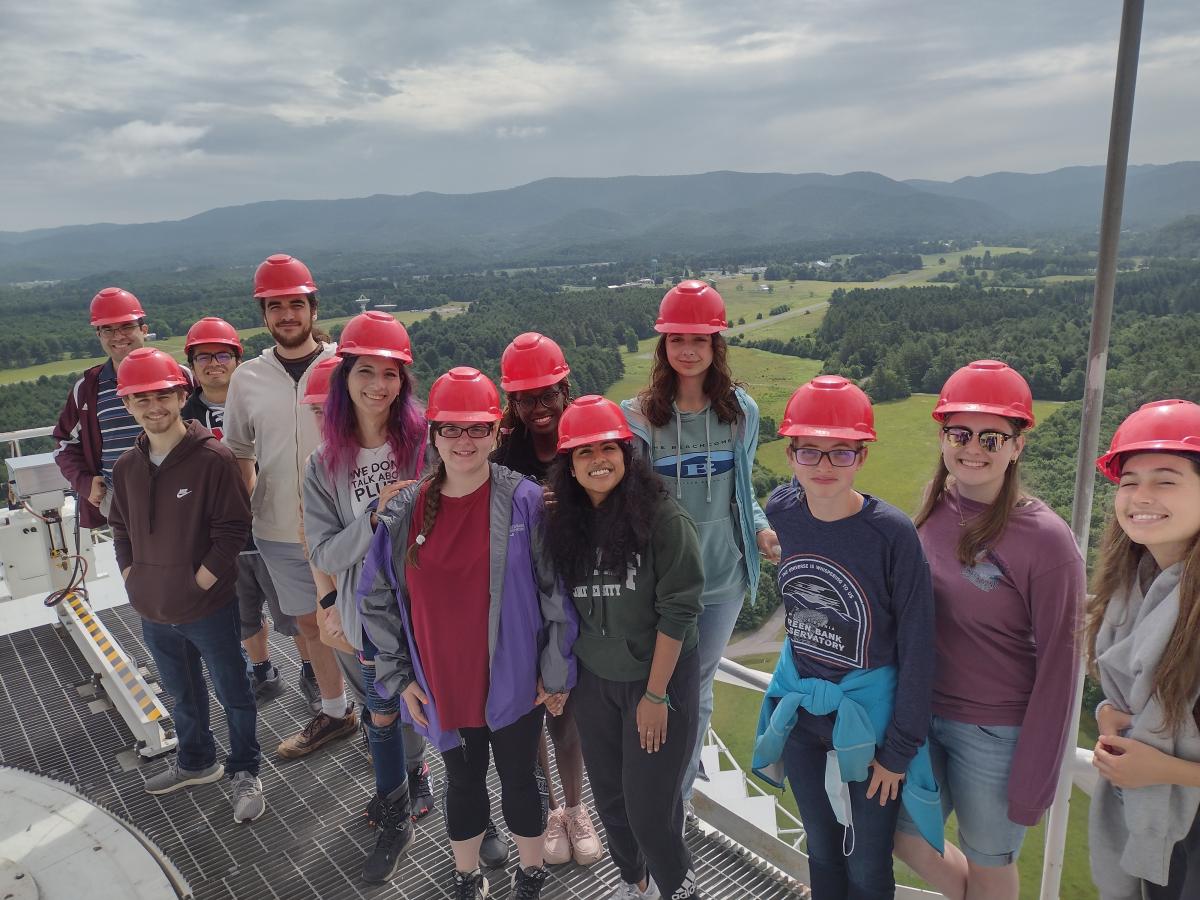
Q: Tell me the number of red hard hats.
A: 13